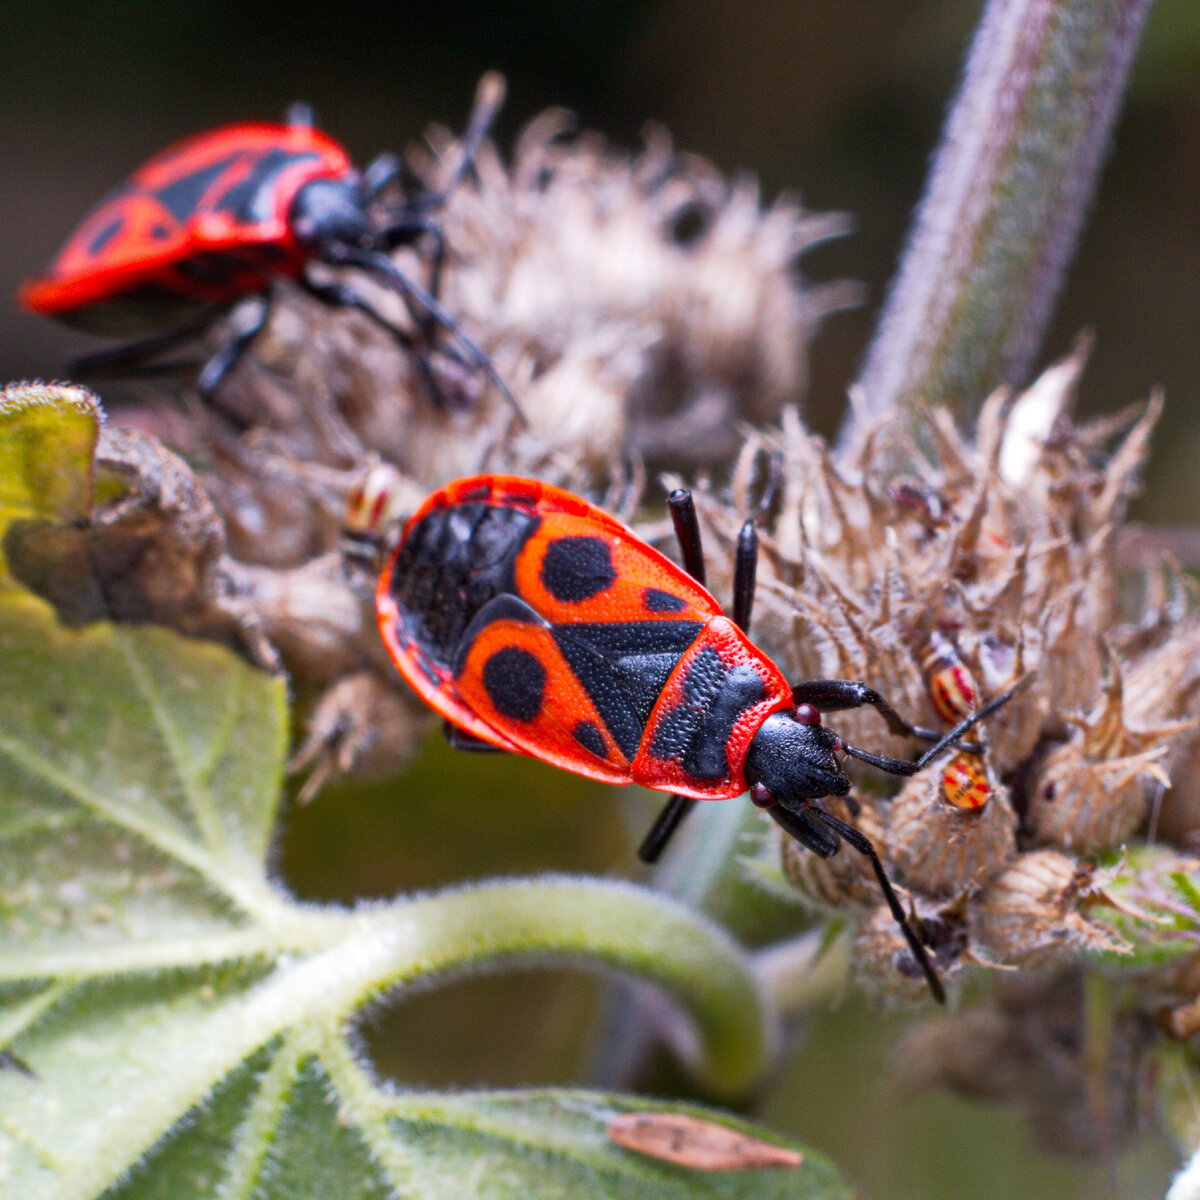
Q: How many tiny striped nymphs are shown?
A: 3